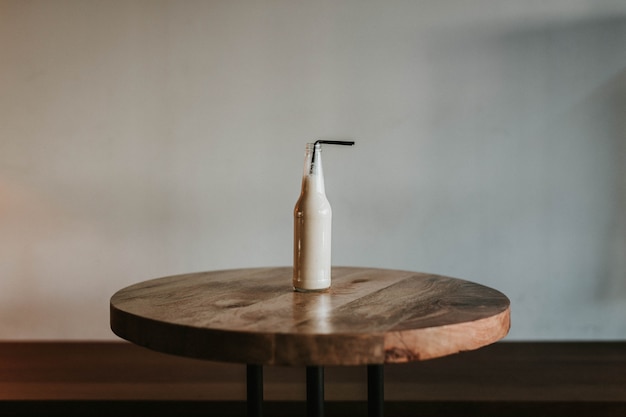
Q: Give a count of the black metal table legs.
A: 3